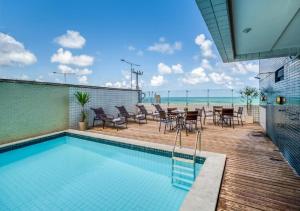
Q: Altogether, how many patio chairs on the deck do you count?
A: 12